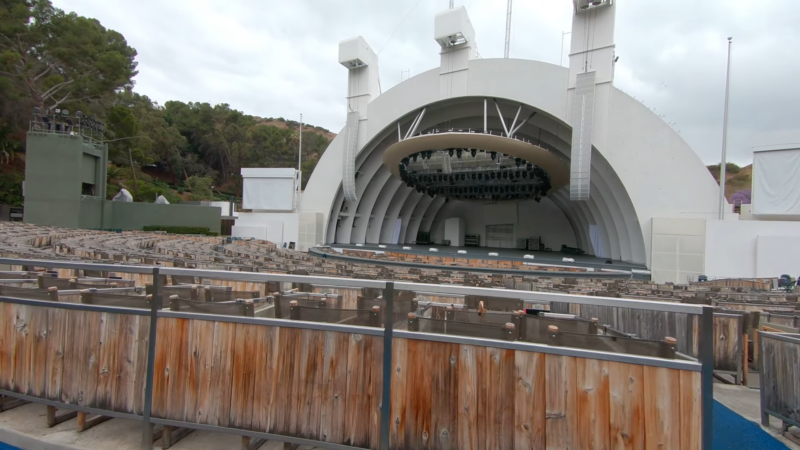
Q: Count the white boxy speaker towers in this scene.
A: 3